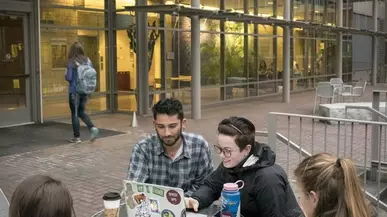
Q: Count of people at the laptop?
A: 2